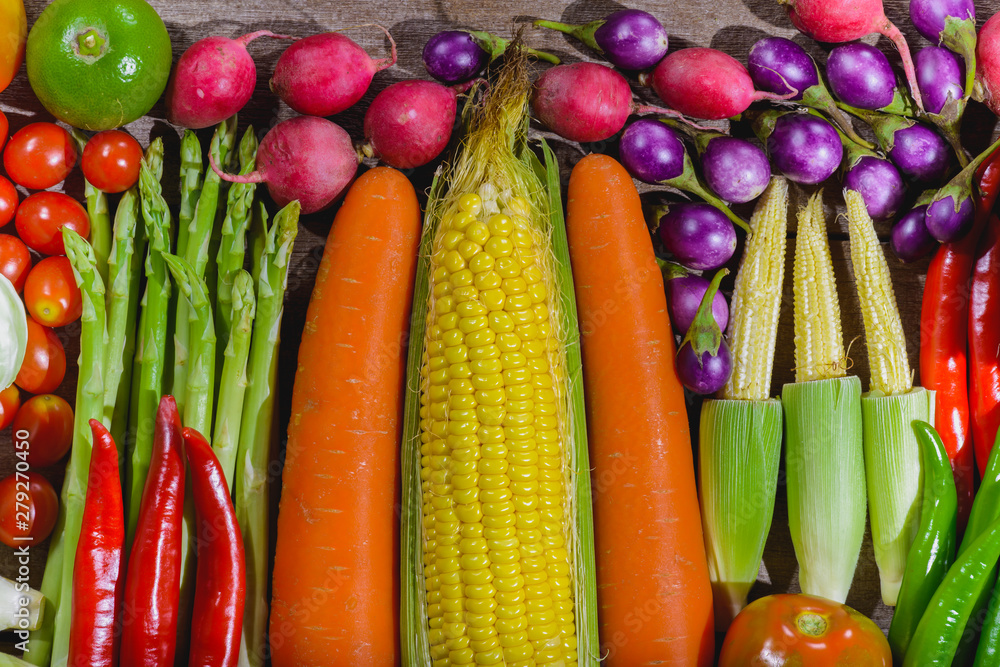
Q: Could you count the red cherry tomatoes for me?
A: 11